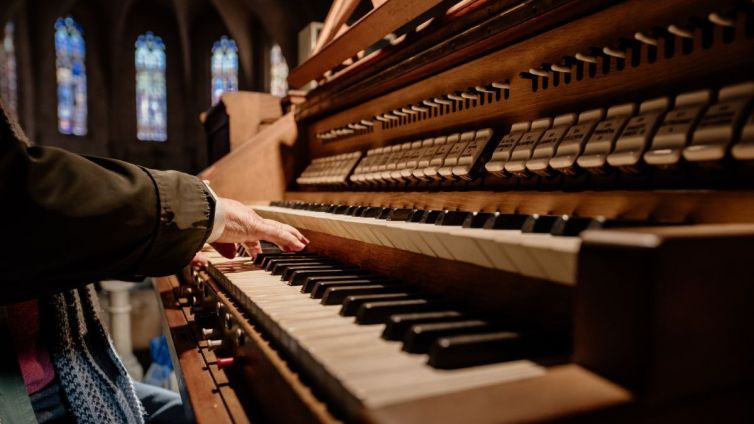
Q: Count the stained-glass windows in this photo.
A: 5